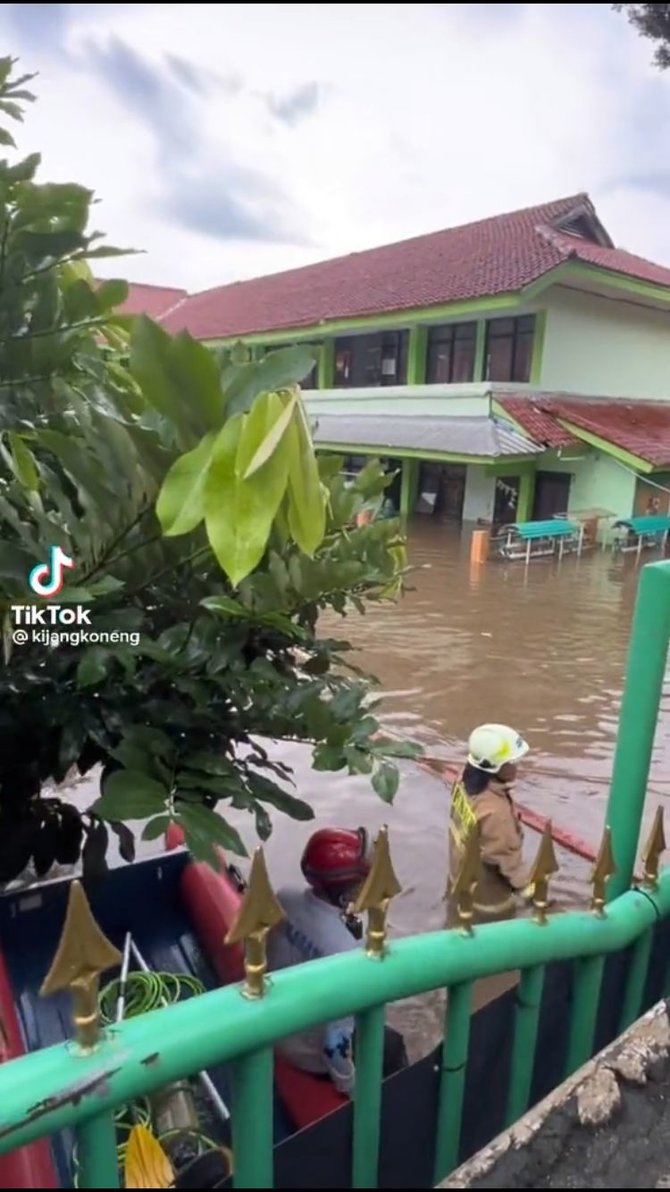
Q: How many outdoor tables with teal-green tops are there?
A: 2